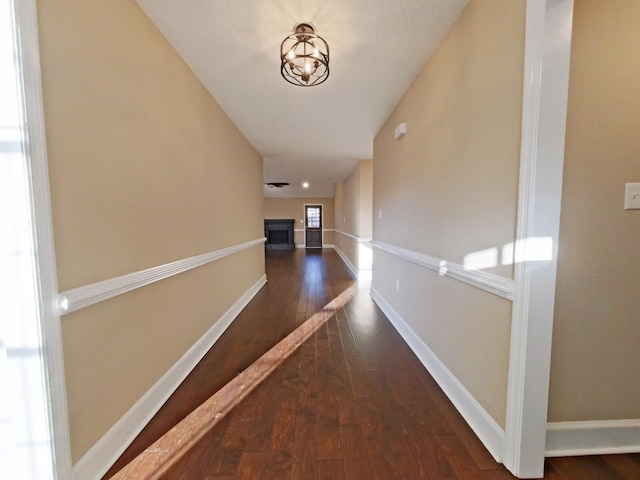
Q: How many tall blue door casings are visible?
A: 0